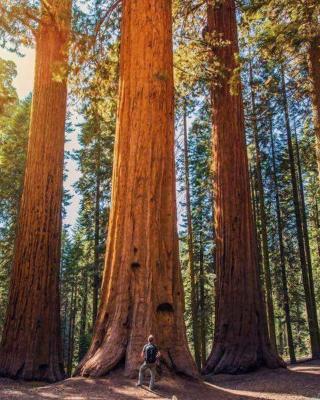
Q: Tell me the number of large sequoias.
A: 3